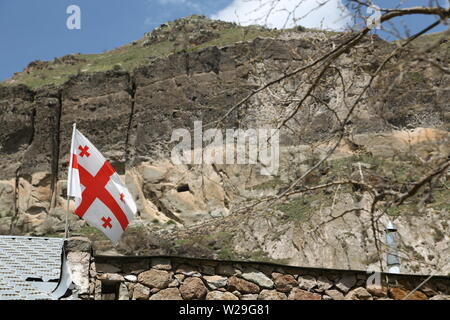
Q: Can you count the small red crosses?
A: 3